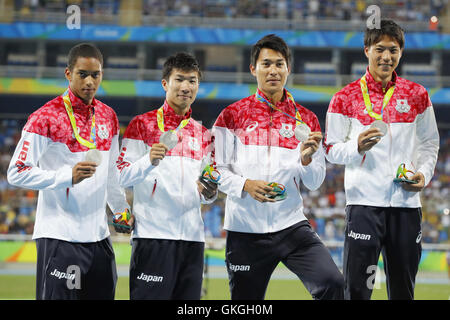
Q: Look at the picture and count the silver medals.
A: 4